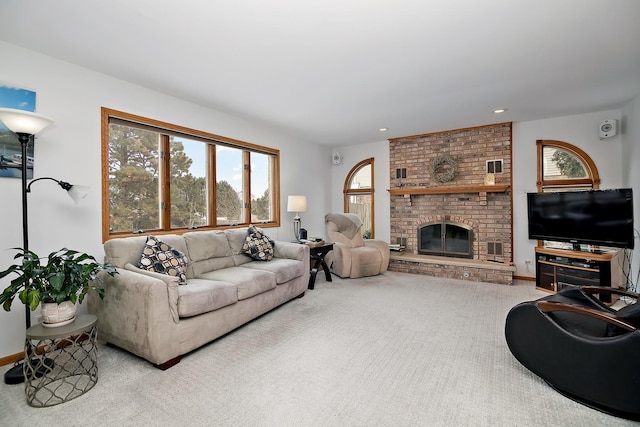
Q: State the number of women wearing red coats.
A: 0